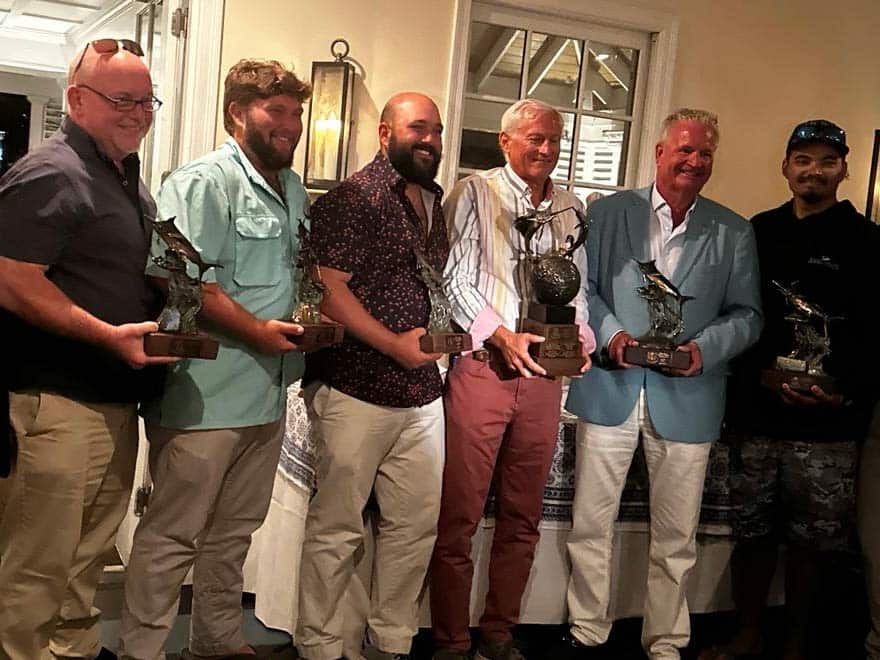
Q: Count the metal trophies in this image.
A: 6